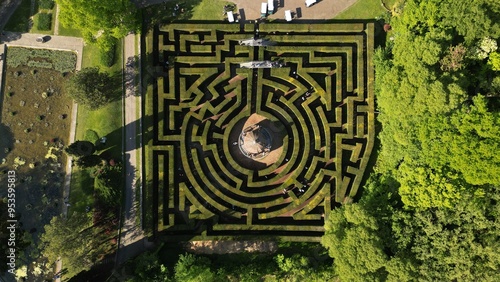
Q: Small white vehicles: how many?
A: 5